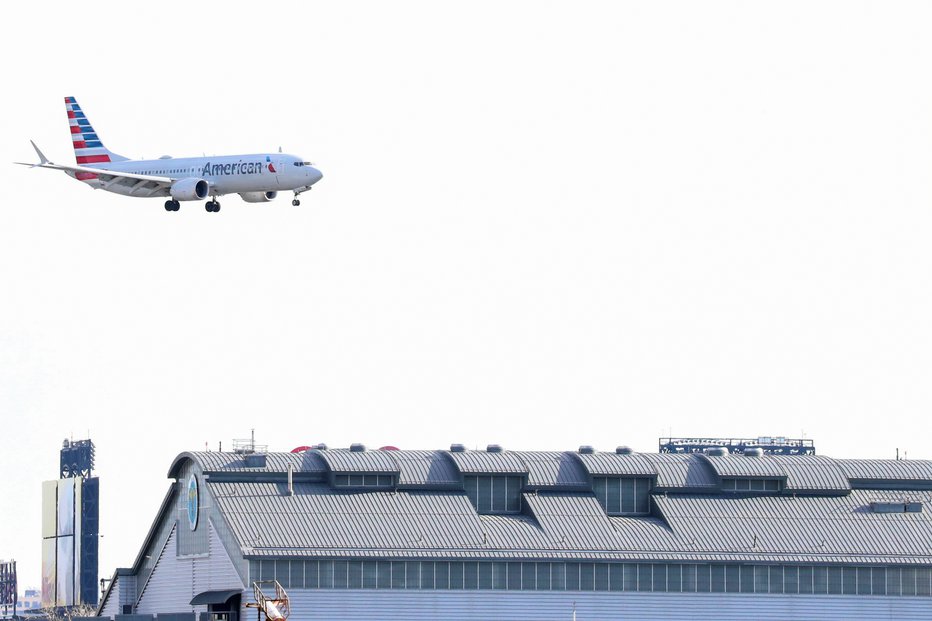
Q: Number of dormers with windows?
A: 4